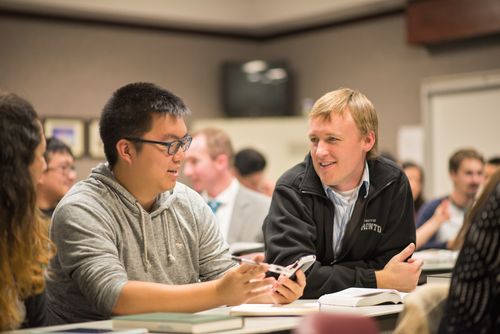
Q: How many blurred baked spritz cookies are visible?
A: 0